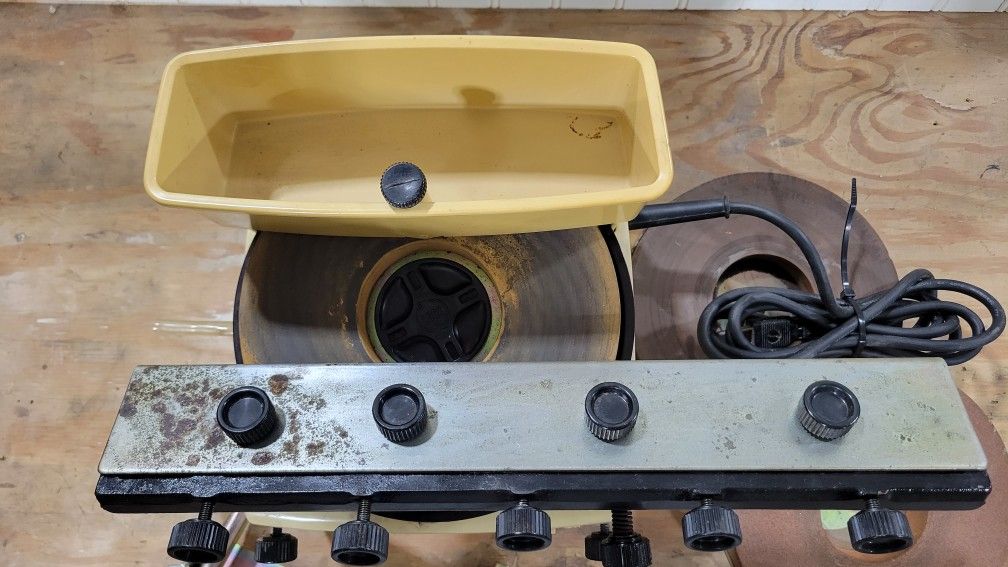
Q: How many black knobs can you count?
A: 13